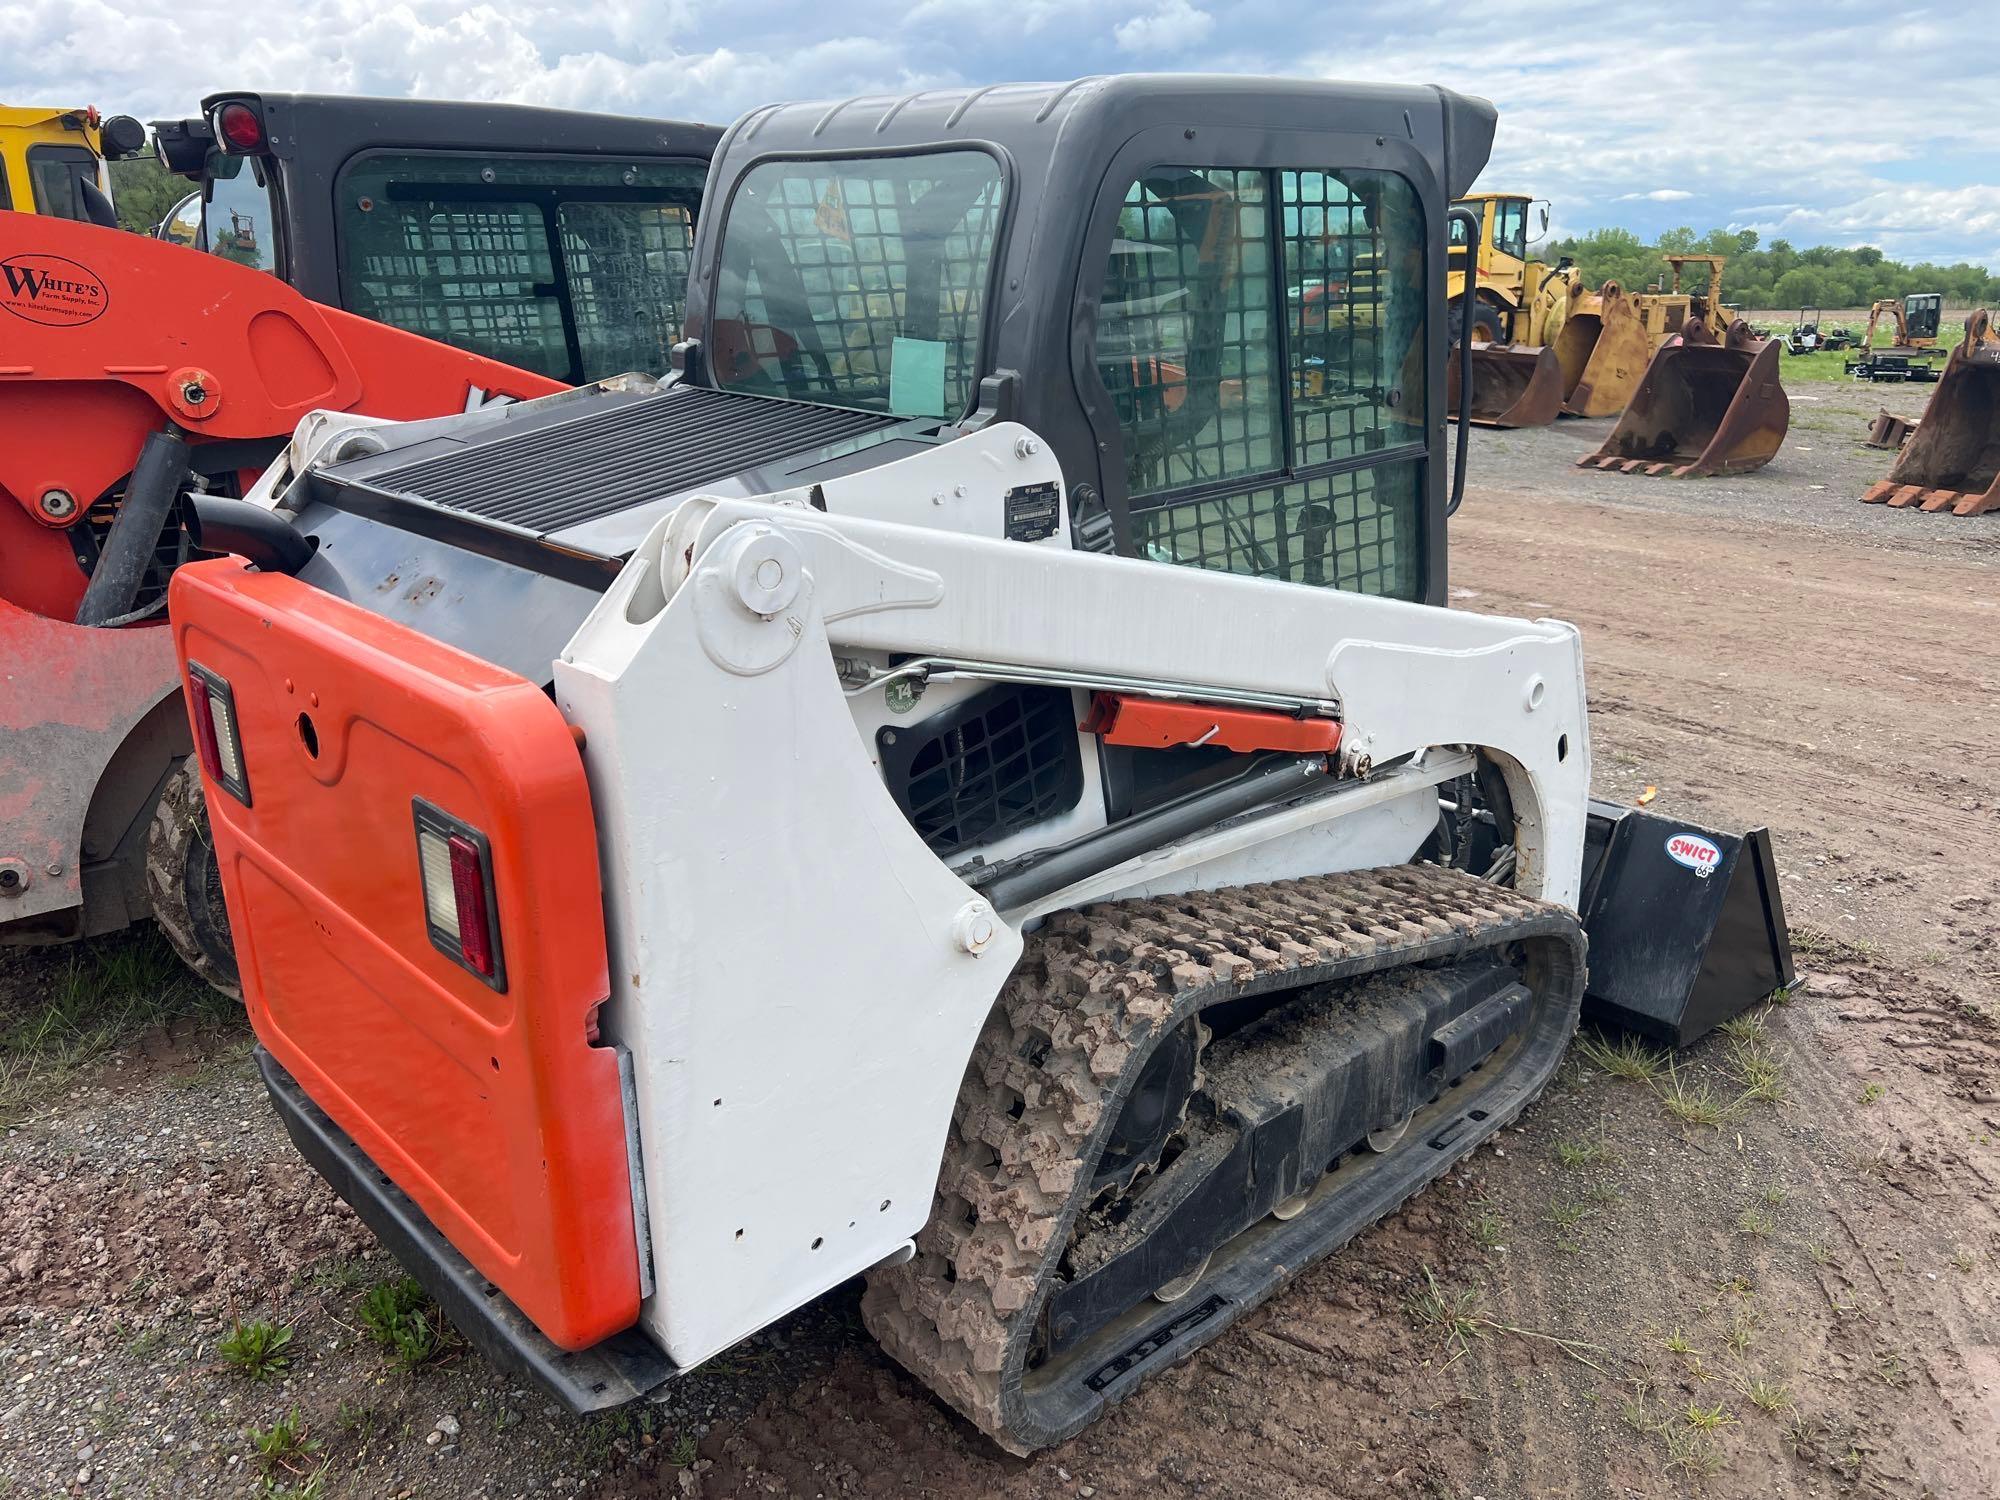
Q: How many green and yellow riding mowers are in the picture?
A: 1